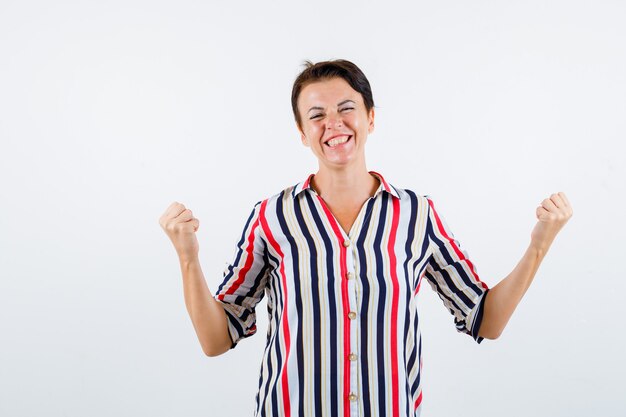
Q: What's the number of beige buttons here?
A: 5